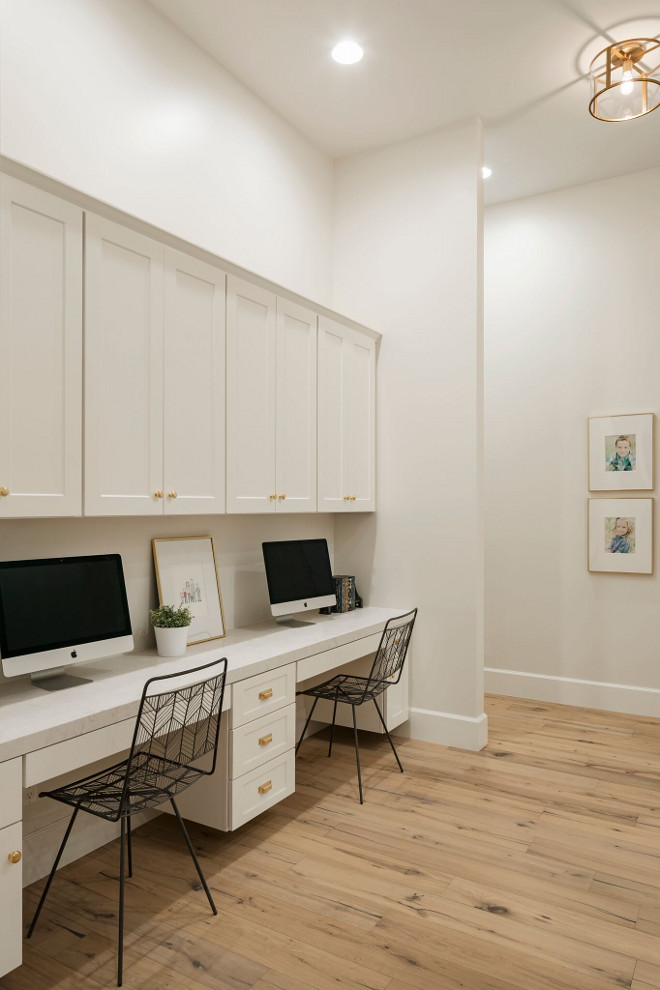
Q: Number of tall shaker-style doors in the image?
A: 7